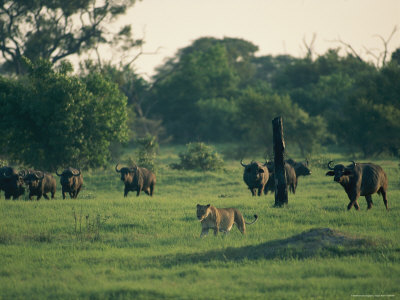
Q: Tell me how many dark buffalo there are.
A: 8